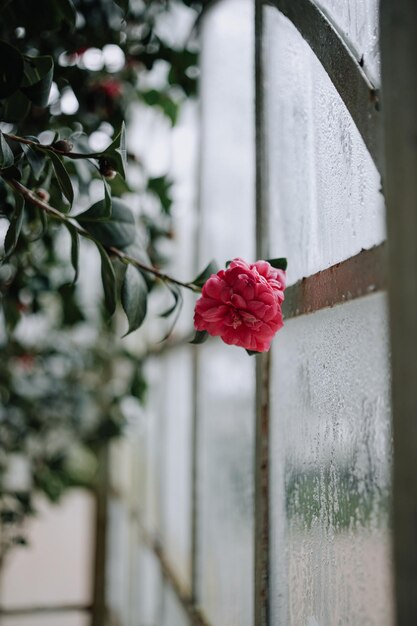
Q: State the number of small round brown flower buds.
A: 3